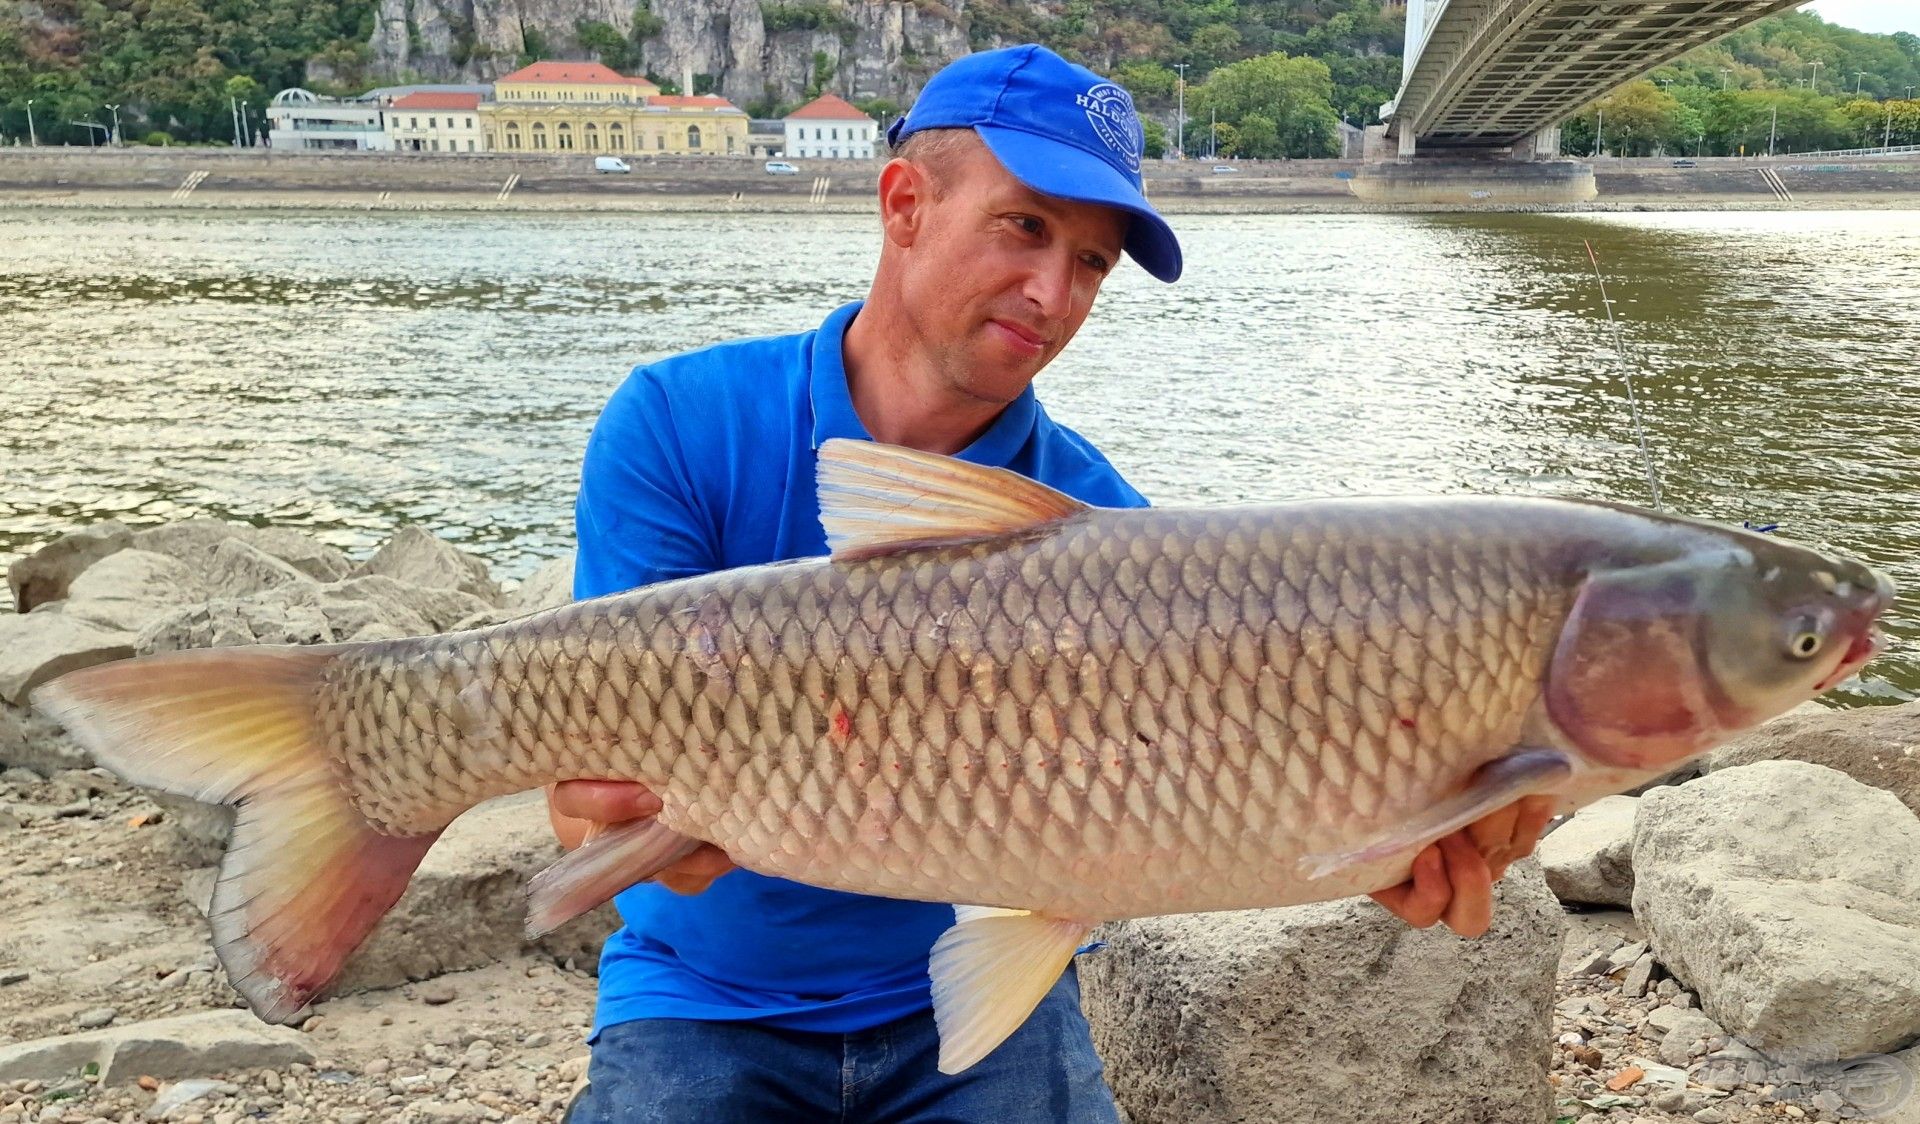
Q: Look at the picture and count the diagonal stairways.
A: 4